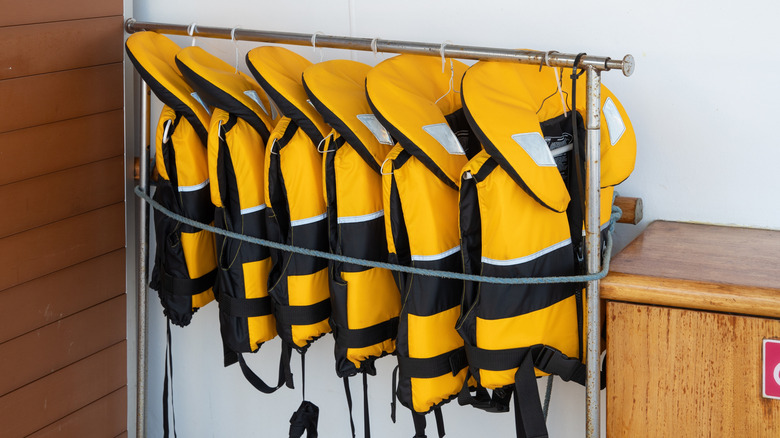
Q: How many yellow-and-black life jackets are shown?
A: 6